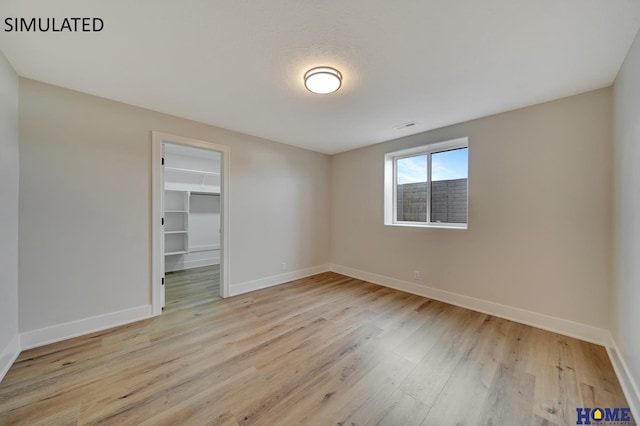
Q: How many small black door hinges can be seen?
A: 3